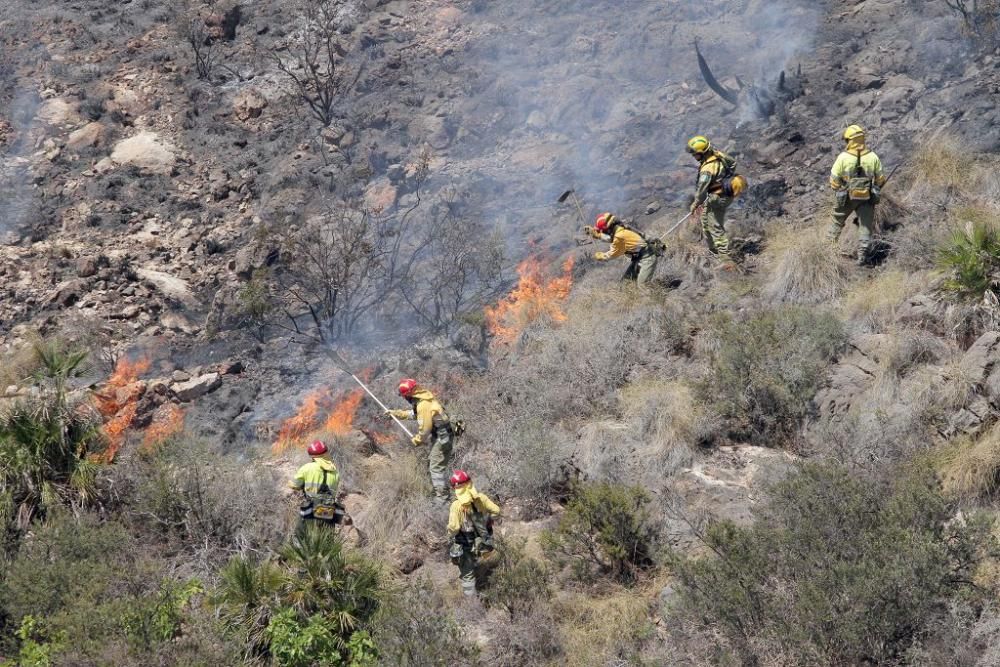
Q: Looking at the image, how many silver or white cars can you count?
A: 0